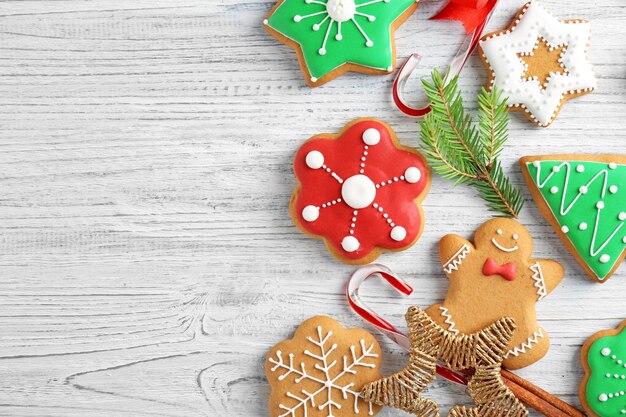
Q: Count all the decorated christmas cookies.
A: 7